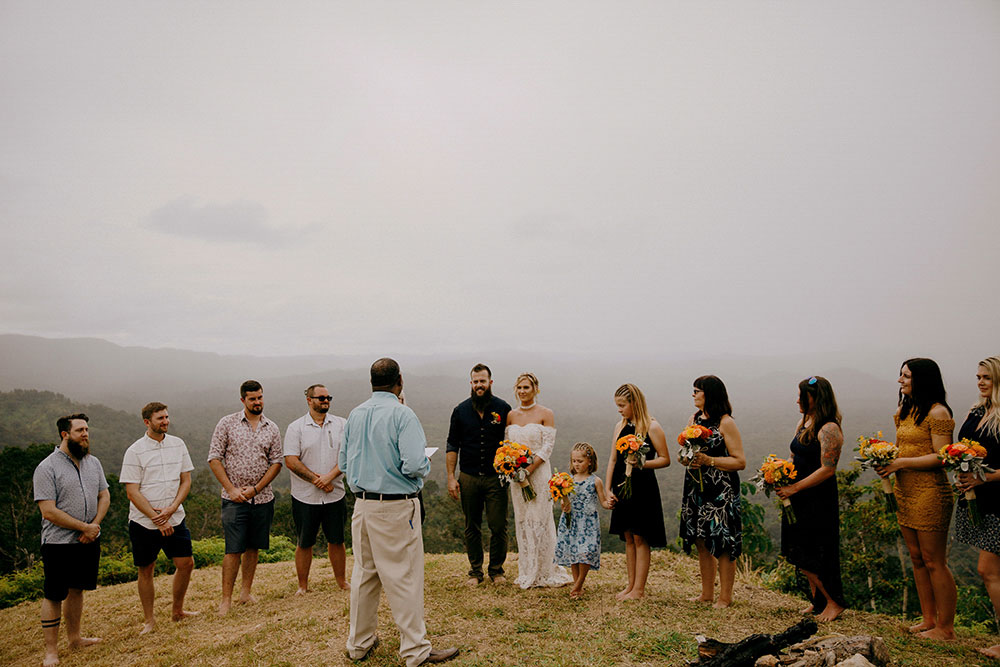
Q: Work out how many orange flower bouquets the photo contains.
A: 7